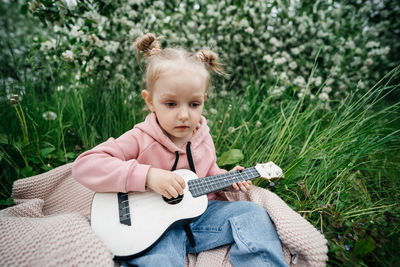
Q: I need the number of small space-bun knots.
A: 2